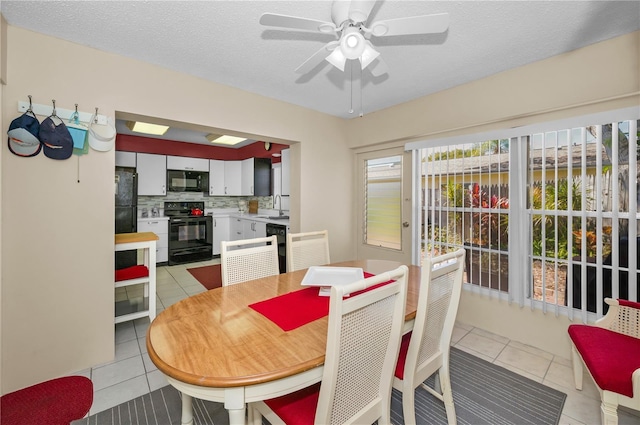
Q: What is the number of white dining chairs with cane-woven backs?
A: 4